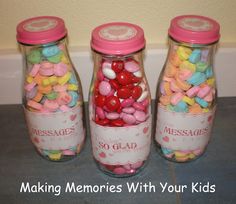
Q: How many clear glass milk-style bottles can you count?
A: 3